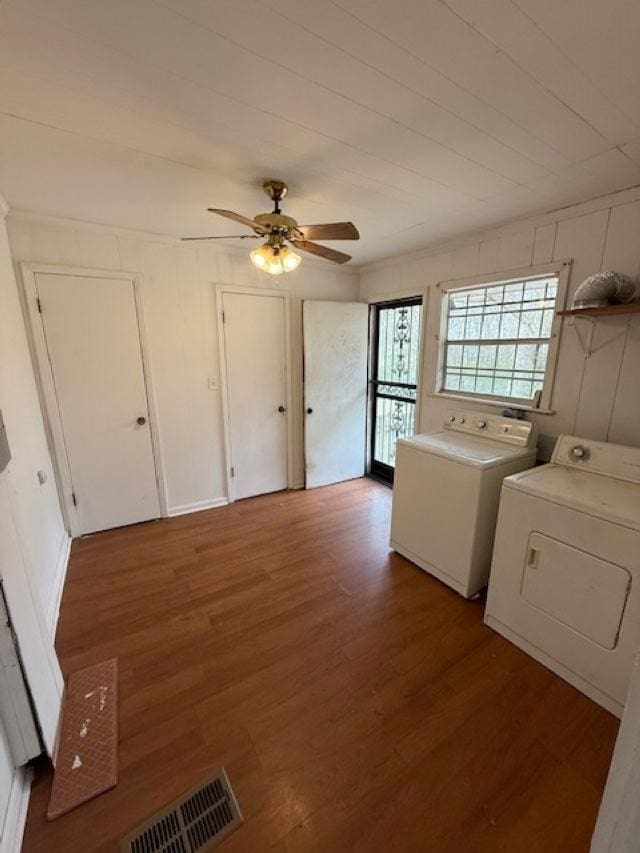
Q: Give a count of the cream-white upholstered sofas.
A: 0